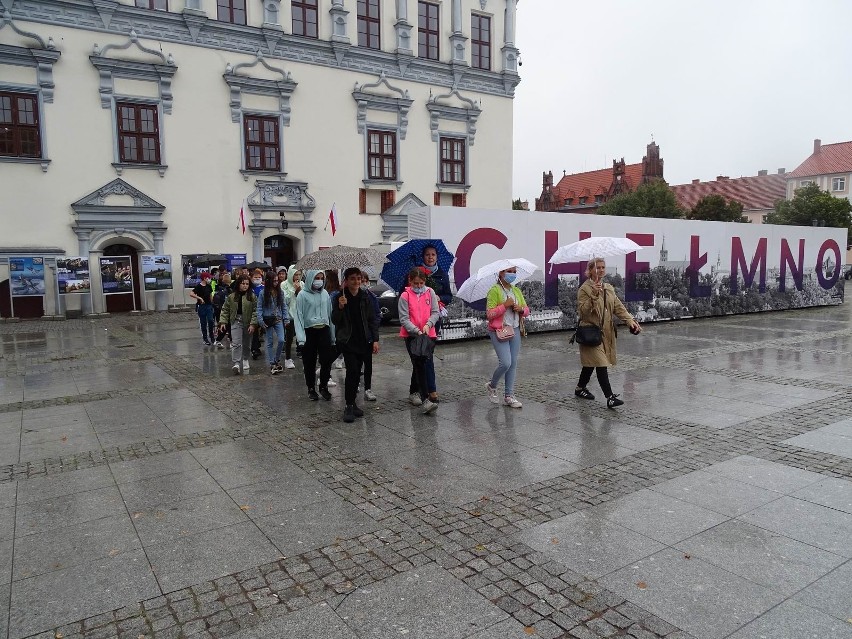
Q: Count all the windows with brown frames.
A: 11